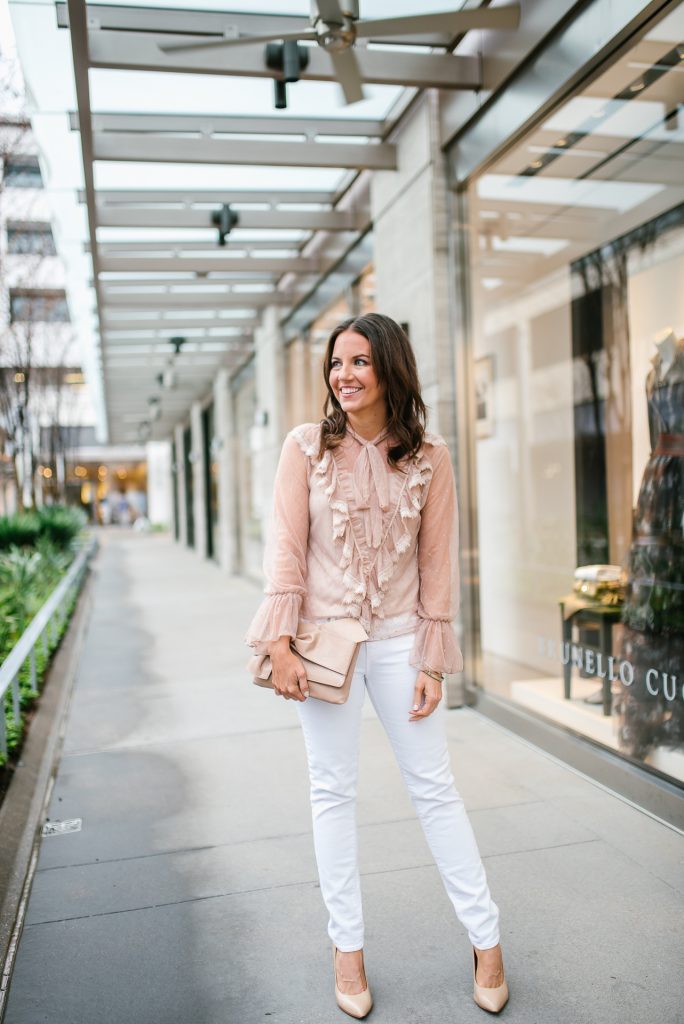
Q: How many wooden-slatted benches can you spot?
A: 0